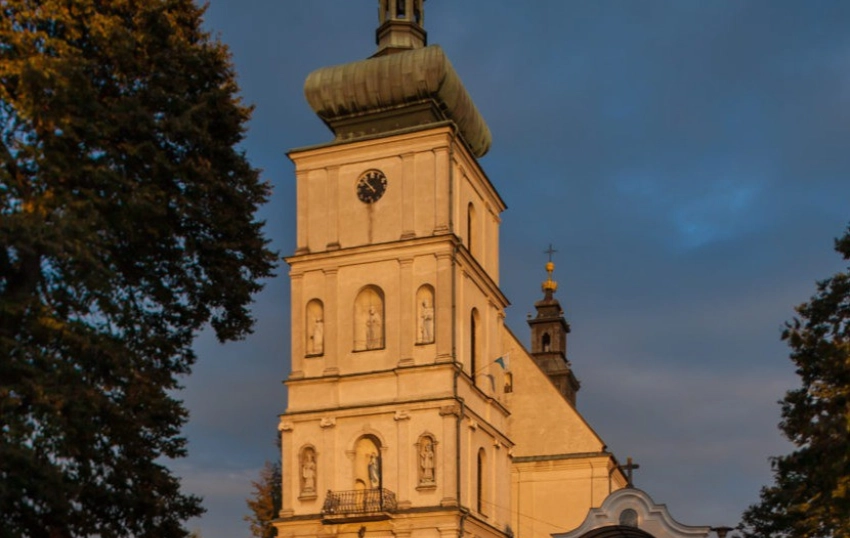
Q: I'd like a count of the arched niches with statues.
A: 6